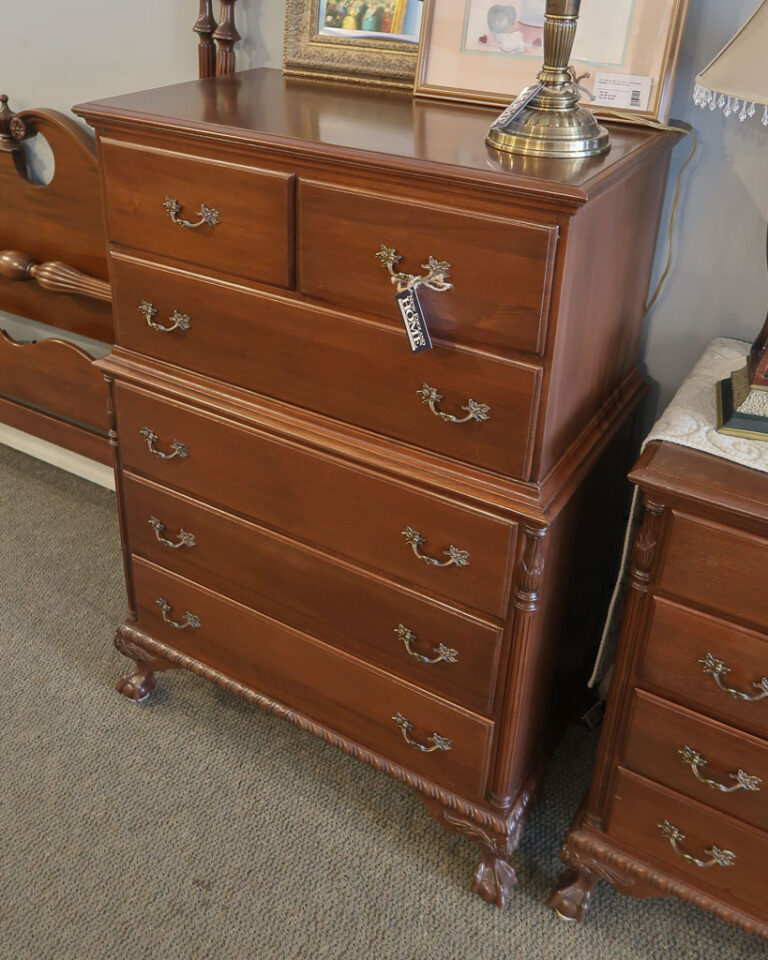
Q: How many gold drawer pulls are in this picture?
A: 13